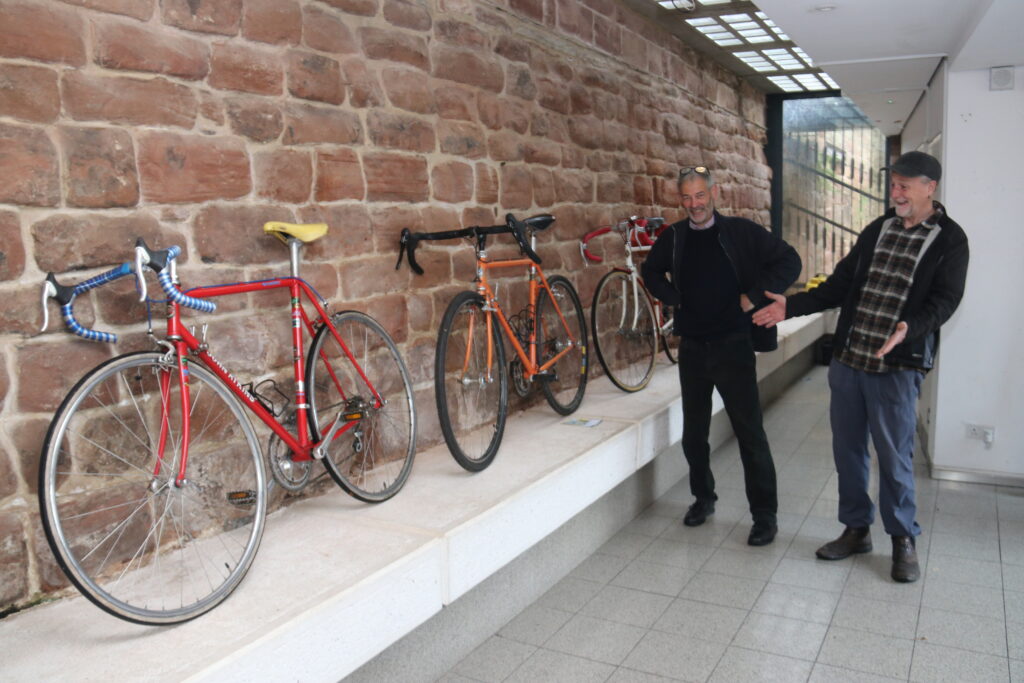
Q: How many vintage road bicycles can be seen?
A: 3